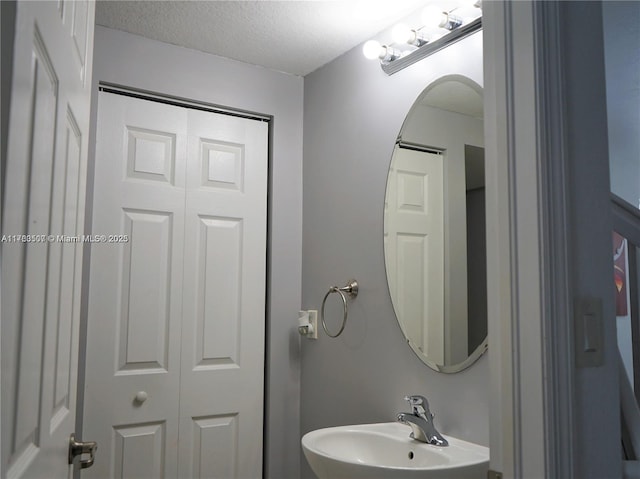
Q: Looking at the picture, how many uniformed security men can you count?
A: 0